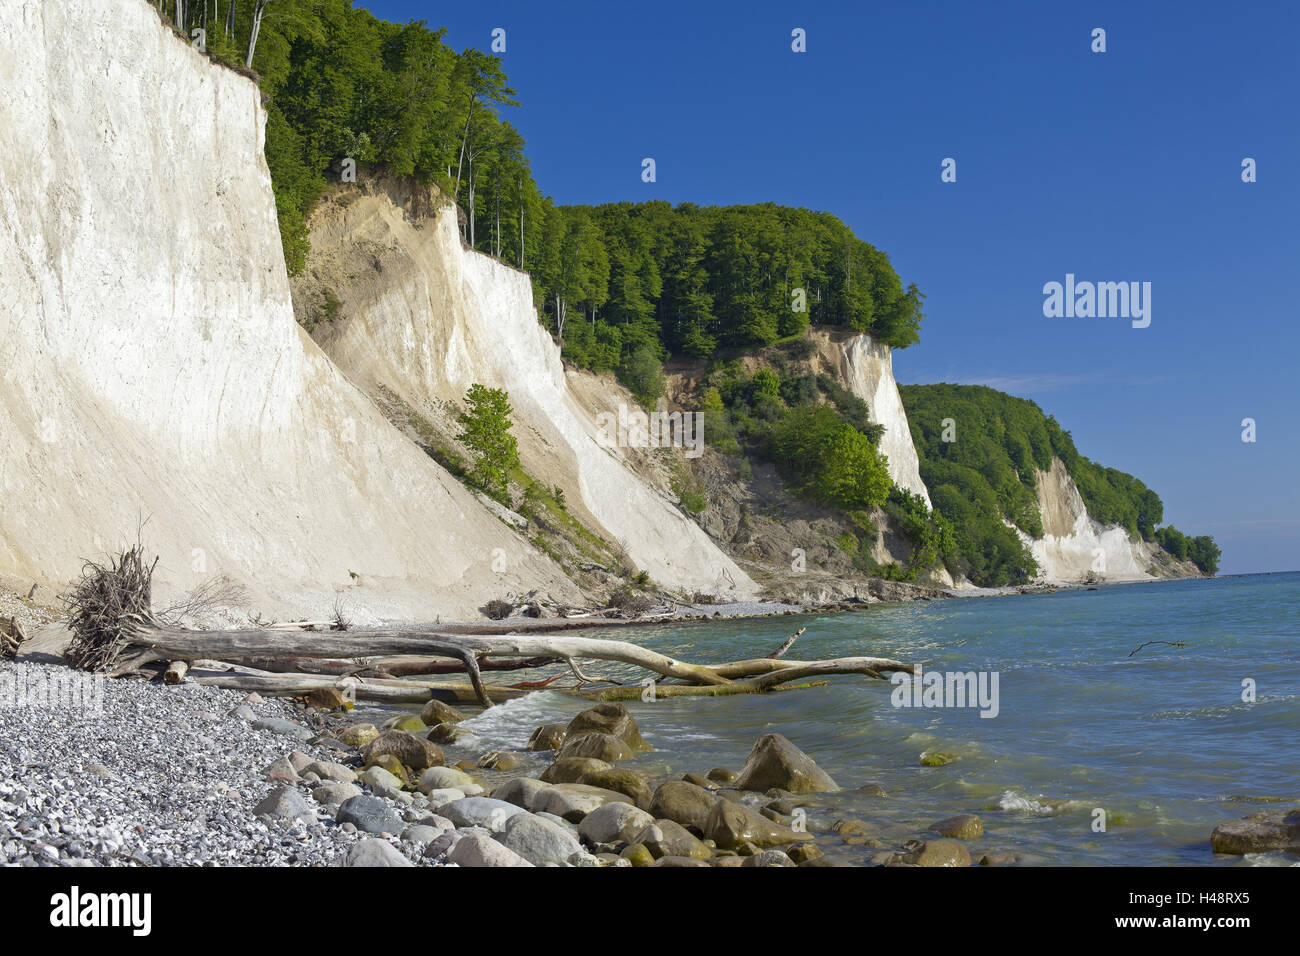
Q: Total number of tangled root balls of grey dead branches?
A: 1